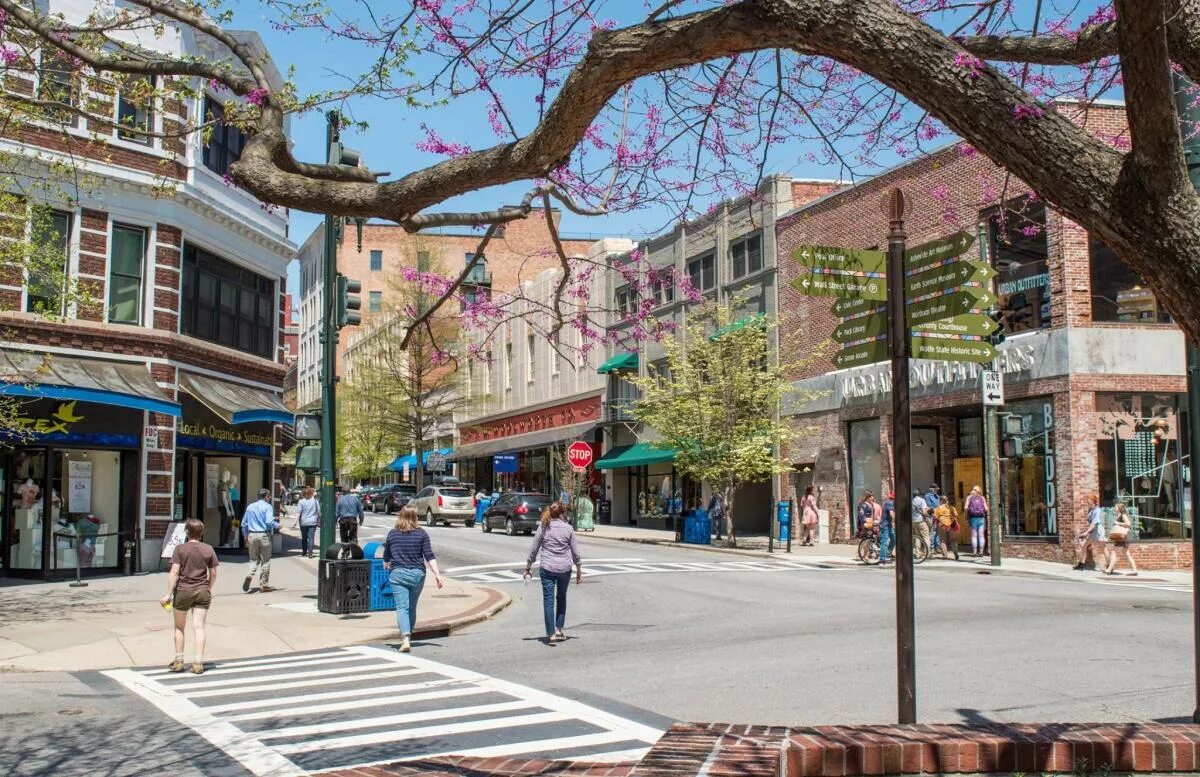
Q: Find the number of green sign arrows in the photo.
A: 12